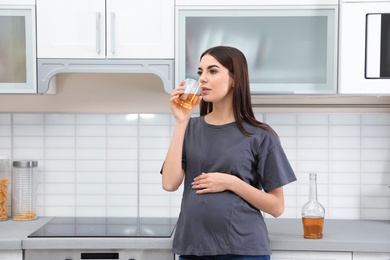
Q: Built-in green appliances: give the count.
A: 0